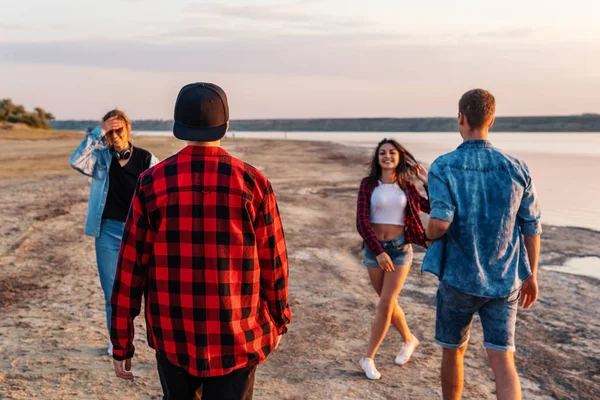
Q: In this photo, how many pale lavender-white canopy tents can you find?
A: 0